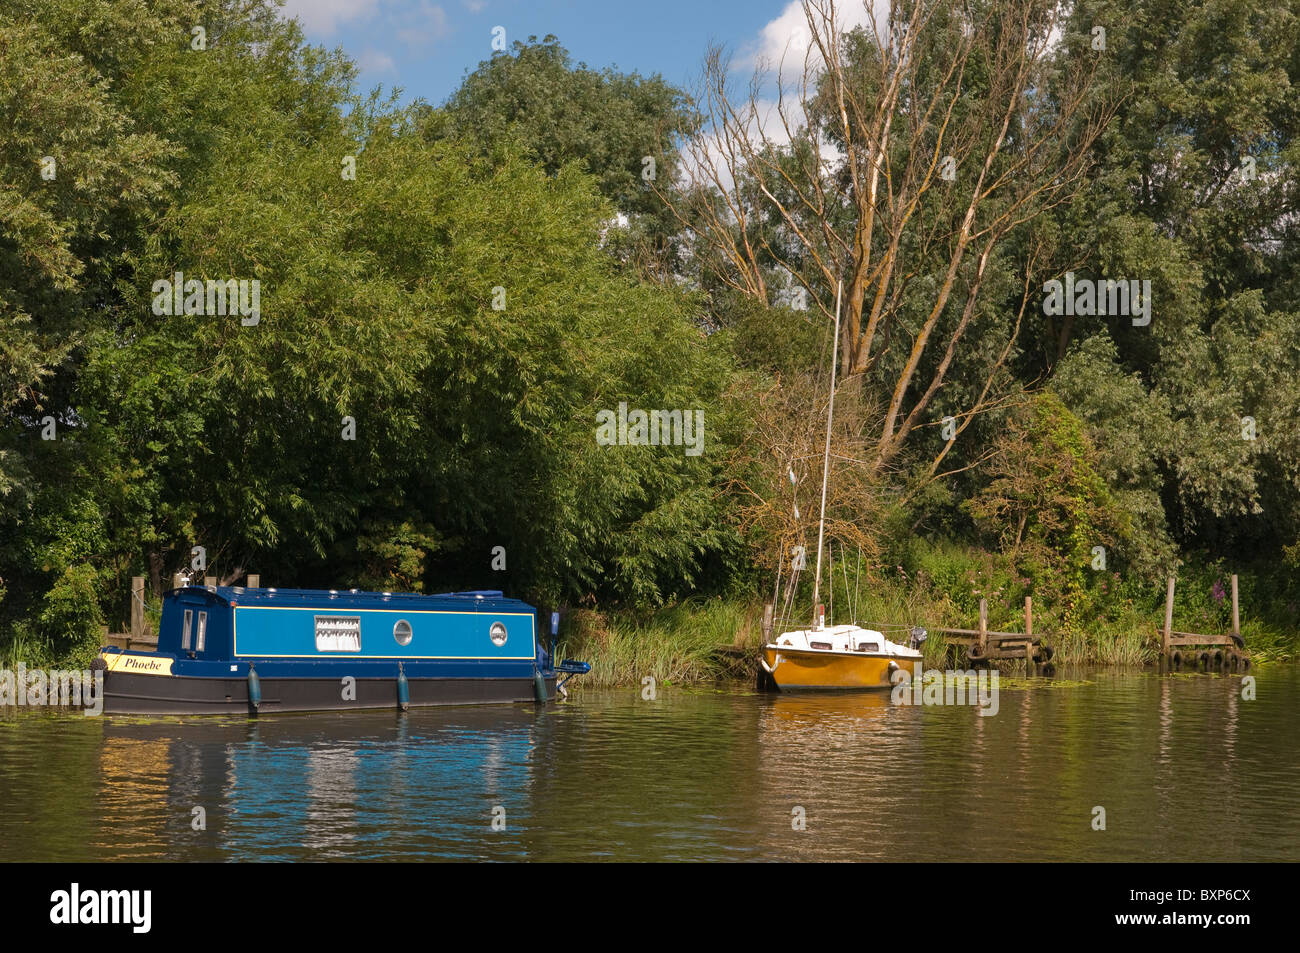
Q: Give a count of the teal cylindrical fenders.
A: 3